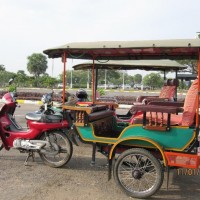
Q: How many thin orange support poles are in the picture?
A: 3